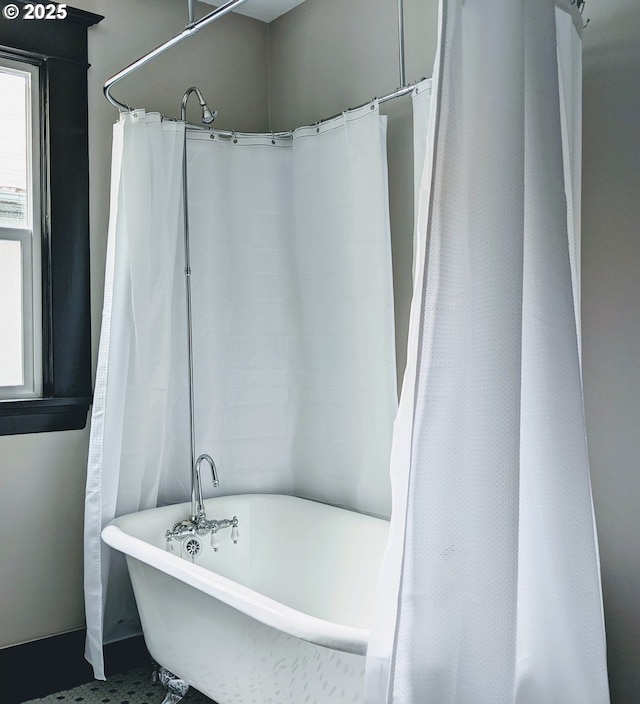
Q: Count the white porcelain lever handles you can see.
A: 3